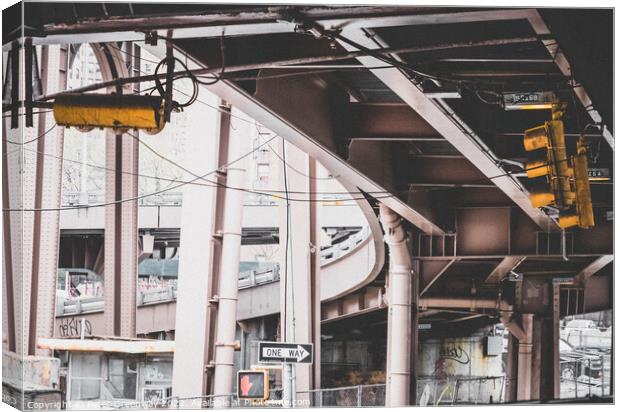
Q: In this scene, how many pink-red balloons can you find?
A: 0